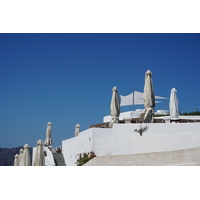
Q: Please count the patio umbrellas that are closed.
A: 9